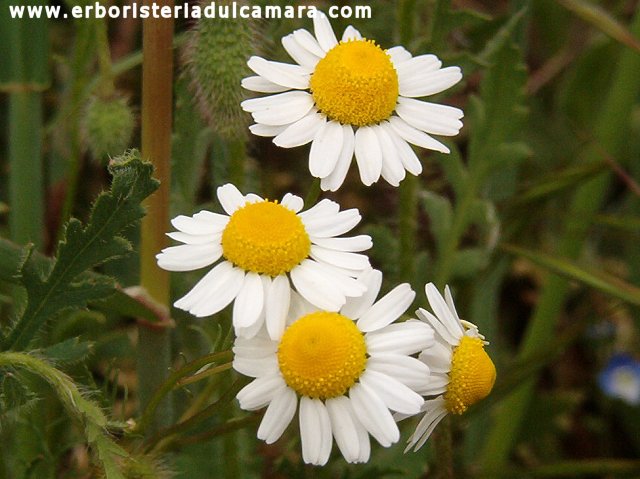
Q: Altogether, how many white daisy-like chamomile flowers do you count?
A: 4